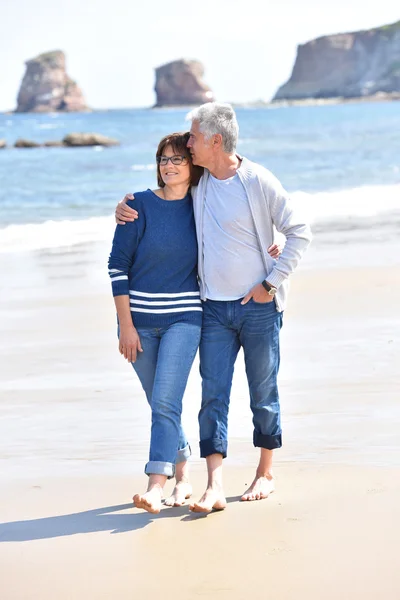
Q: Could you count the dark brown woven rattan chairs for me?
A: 0